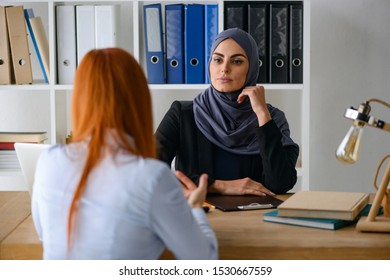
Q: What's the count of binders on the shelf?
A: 13